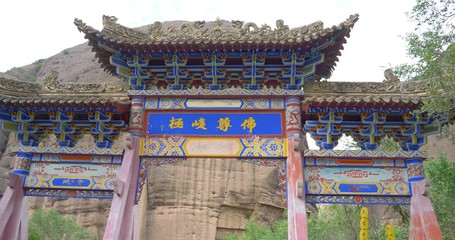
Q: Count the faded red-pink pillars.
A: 4